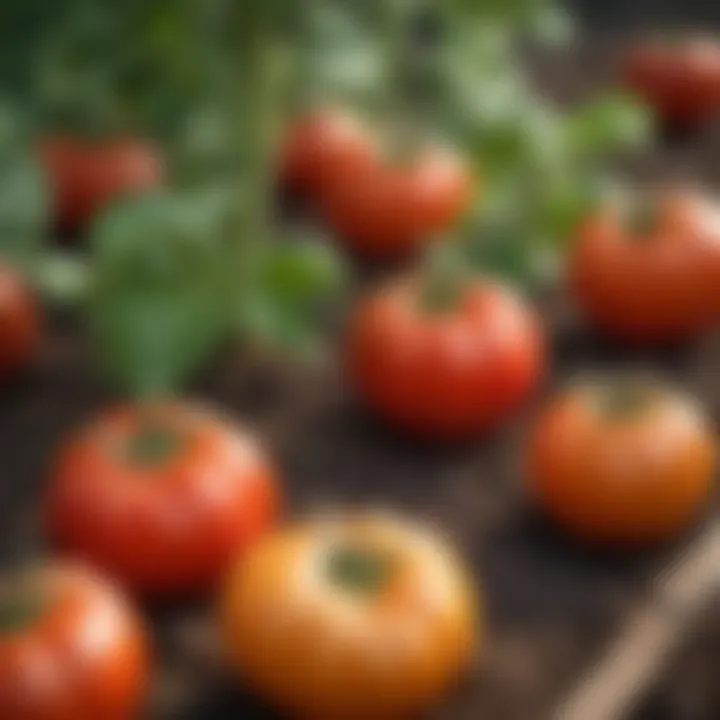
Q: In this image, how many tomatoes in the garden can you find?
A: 11